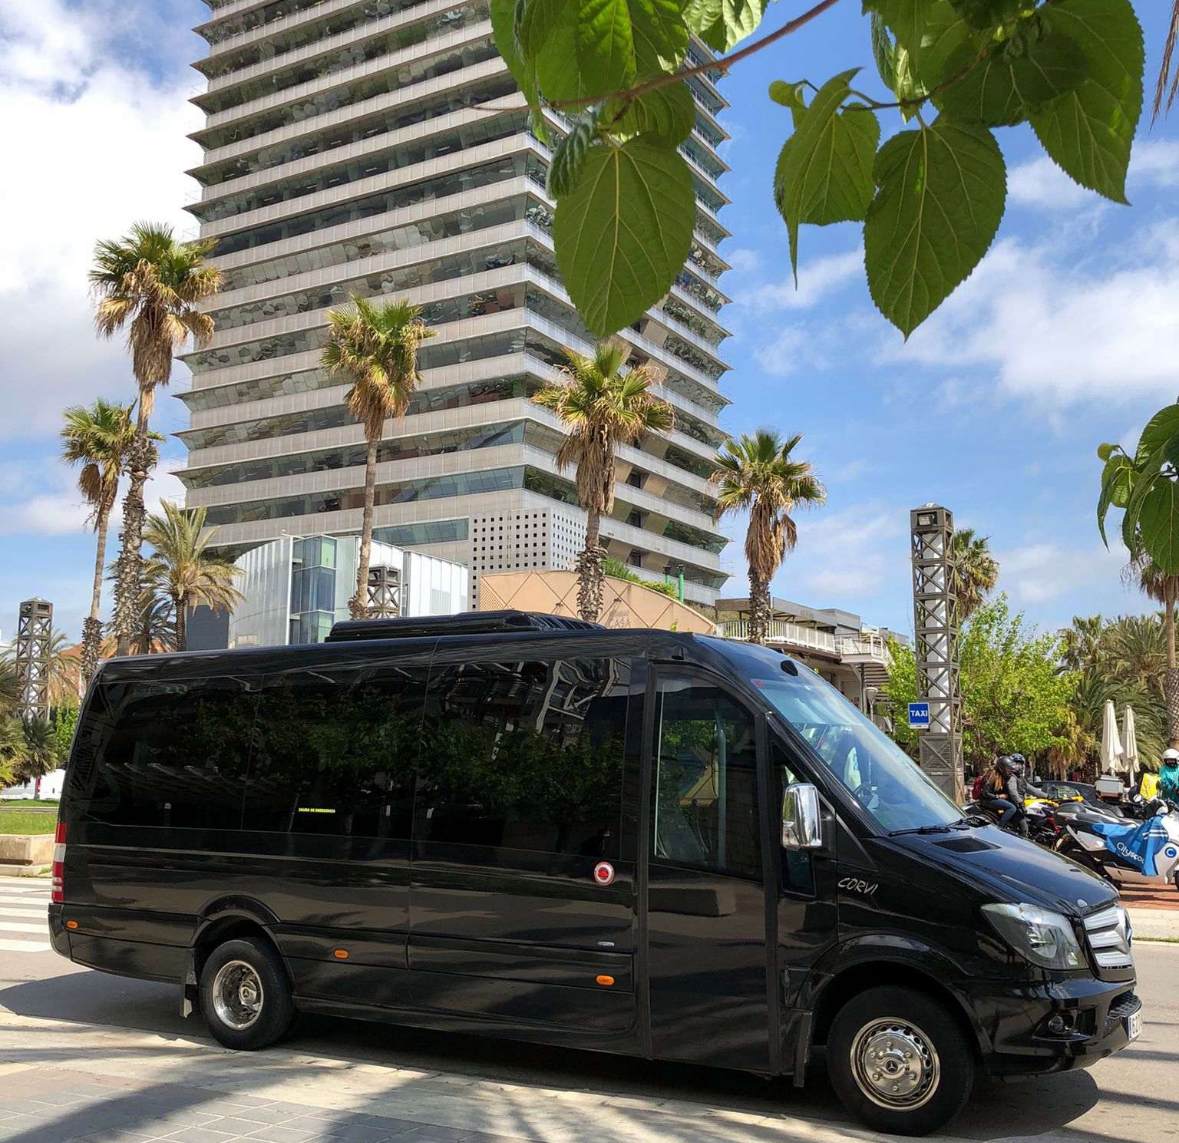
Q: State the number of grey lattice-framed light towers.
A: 3